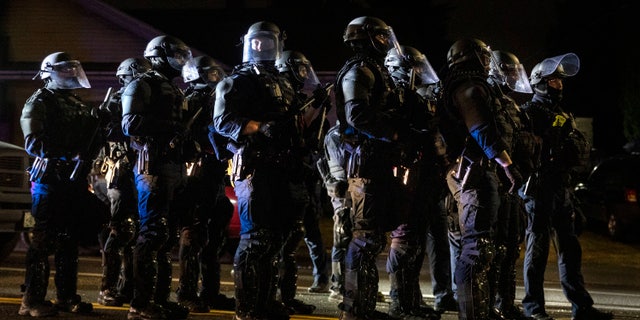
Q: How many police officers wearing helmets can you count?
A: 11